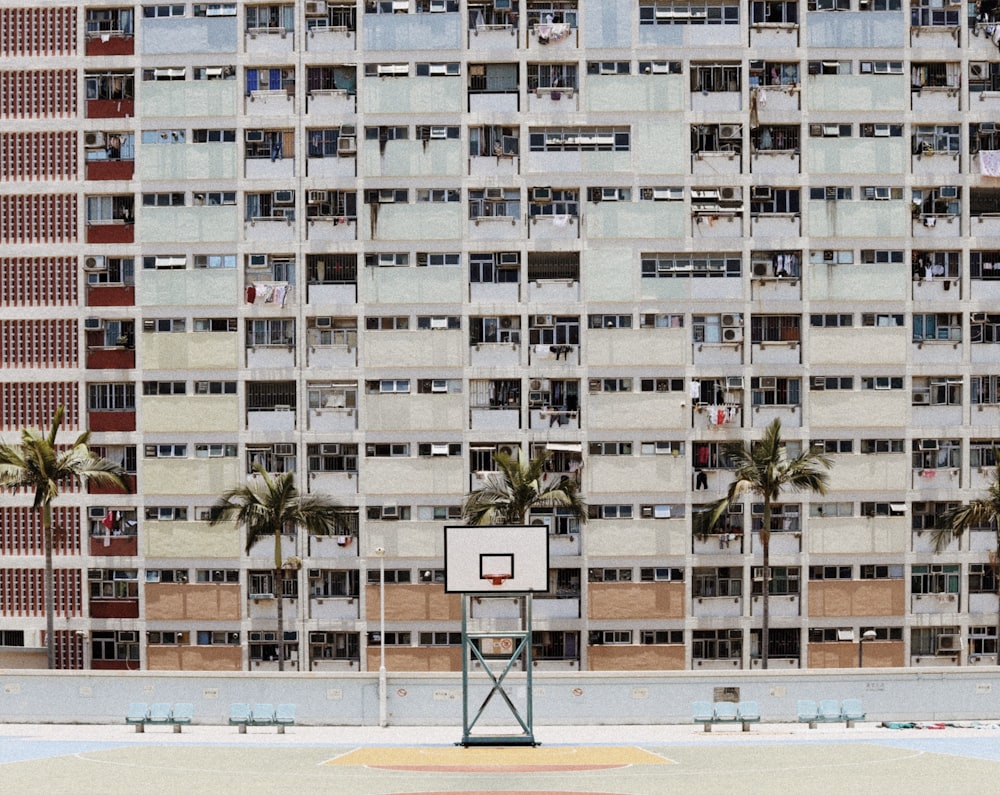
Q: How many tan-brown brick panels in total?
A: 8